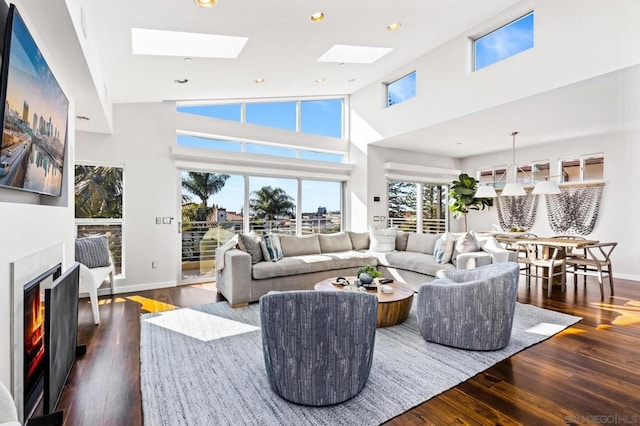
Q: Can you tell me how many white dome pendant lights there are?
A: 3